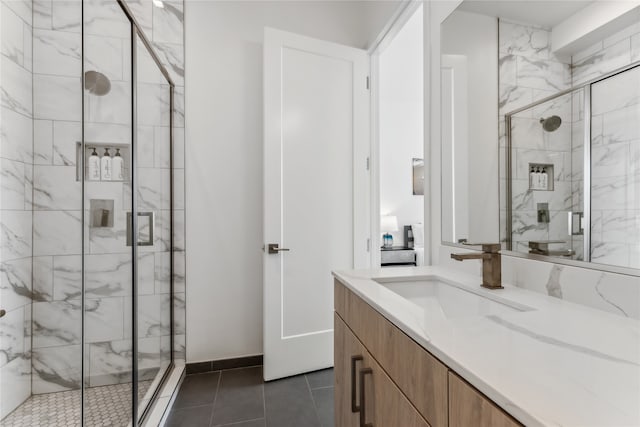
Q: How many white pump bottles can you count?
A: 3